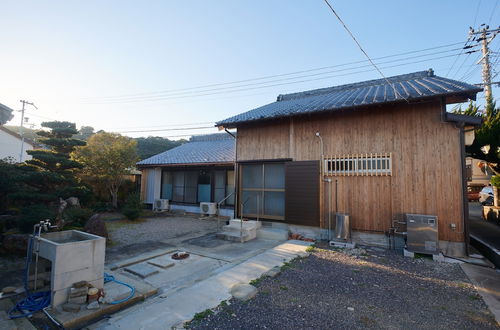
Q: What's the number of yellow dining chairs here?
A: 0